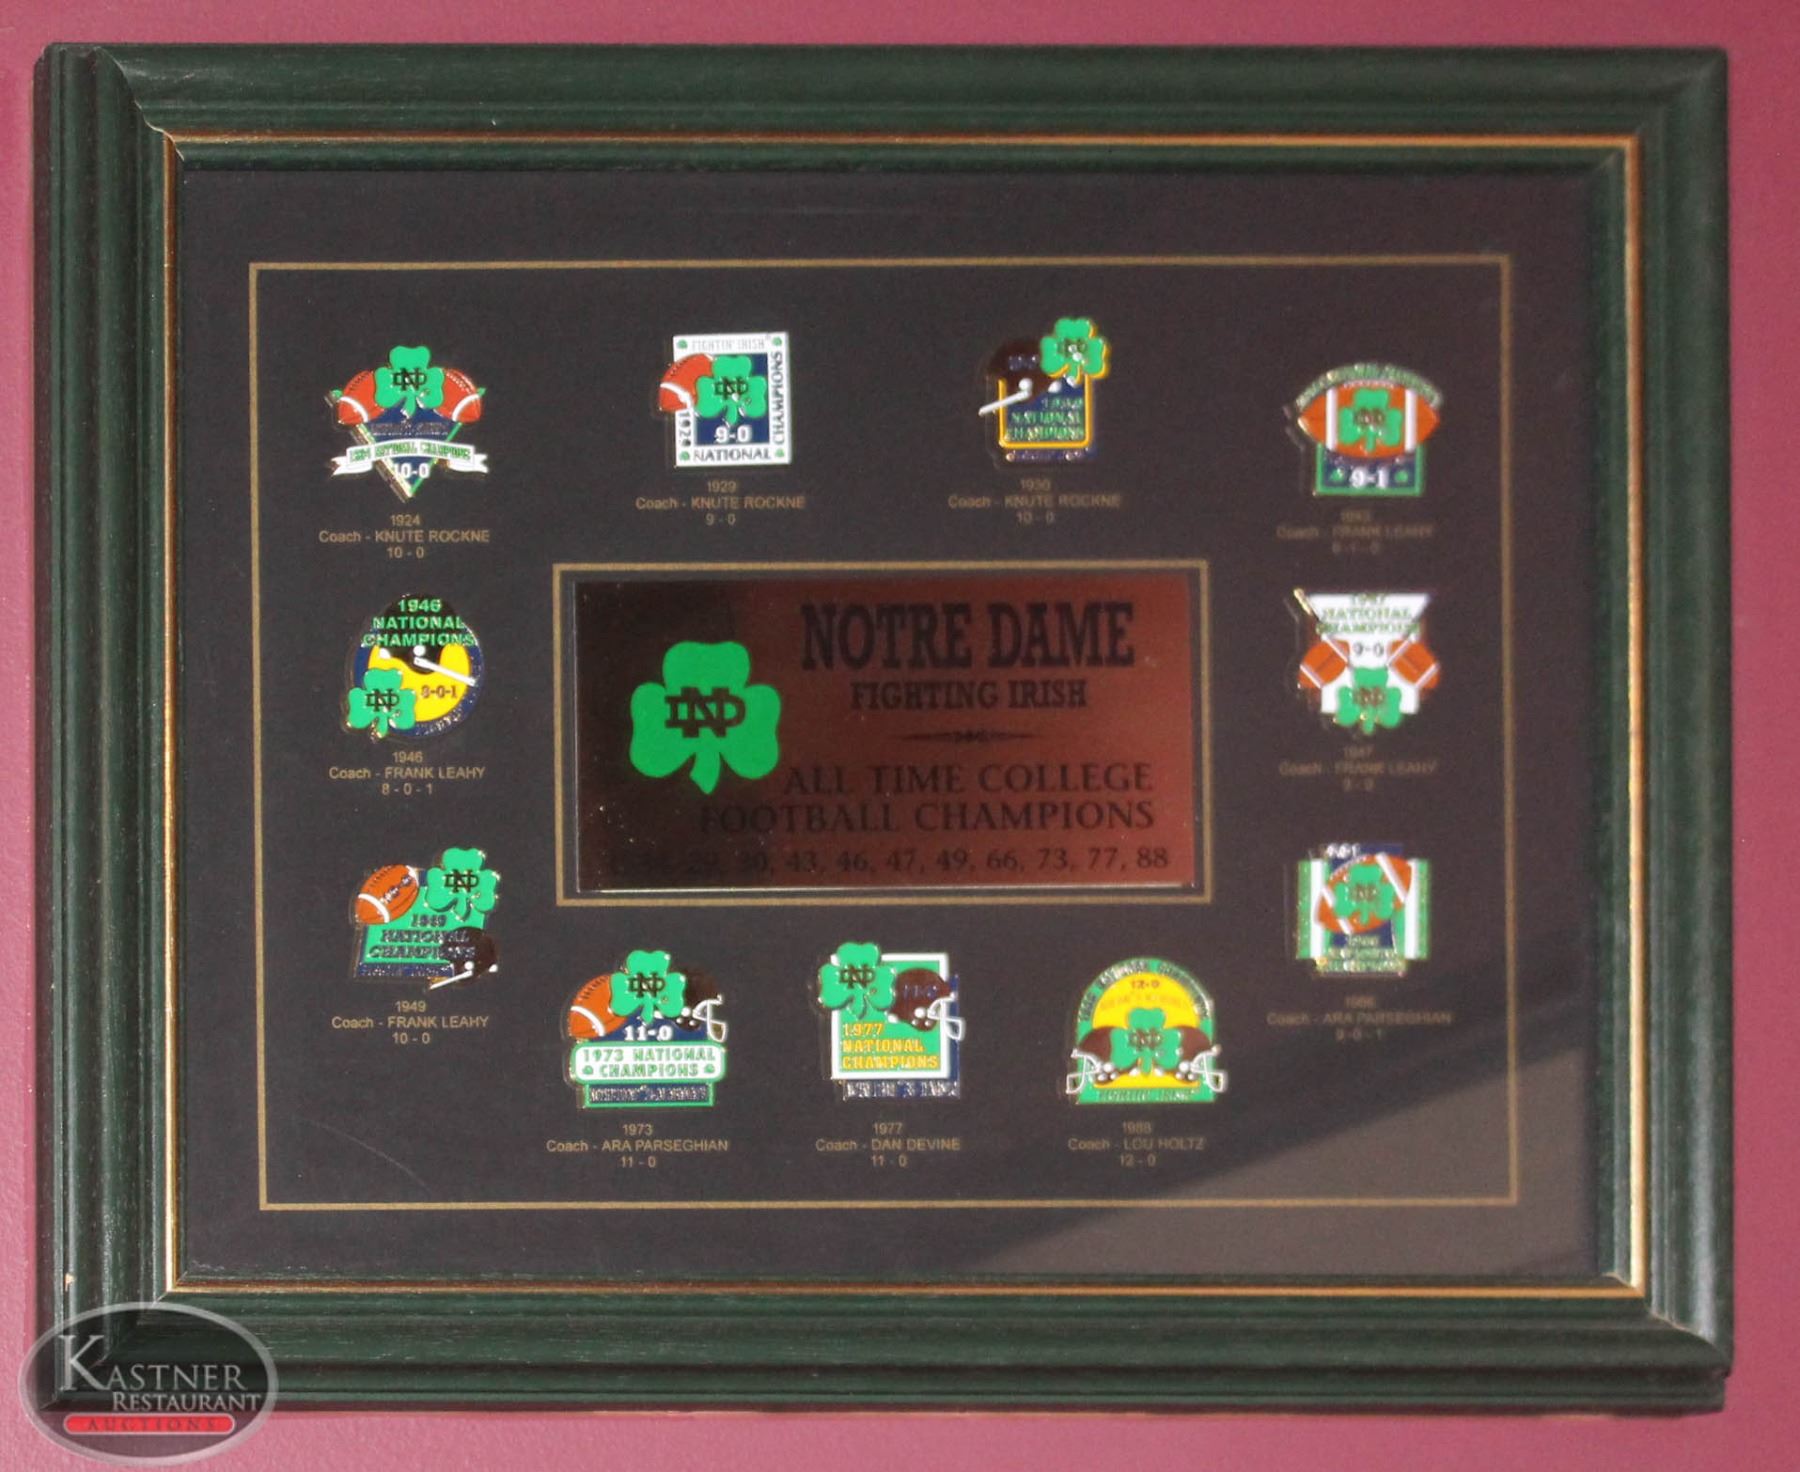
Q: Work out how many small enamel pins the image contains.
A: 11